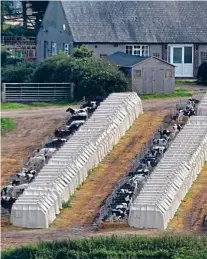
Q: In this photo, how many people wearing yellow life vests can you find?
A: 0